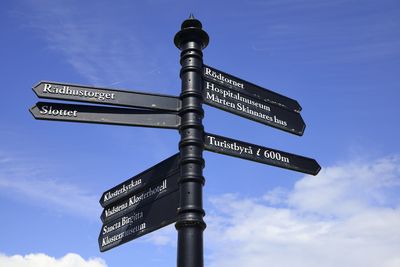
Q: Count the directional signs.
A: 8